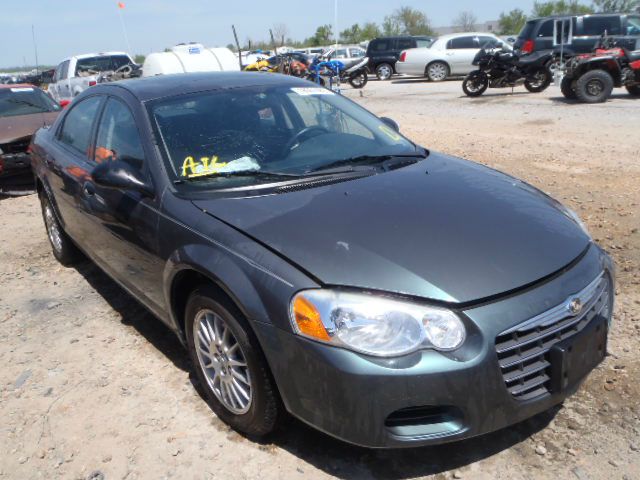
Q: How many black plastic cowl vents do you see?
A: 1